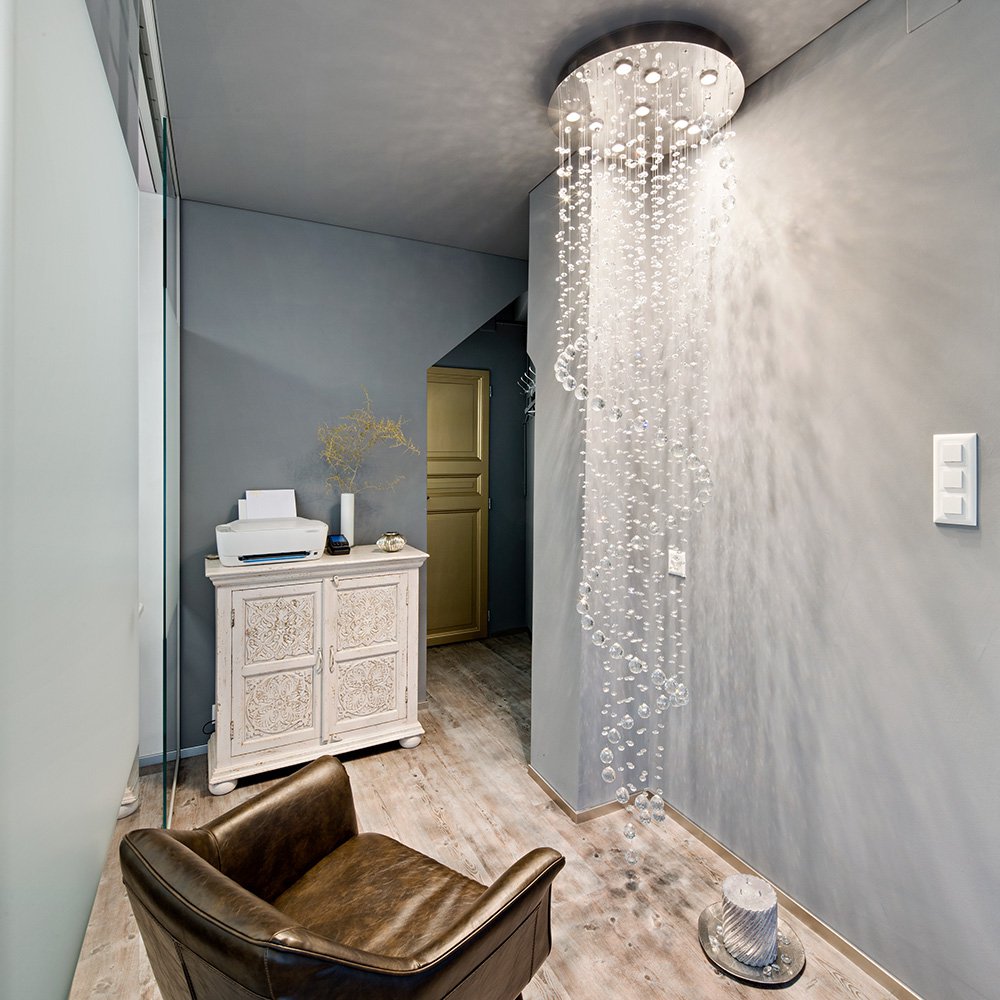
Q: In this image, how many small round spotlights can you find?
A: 9